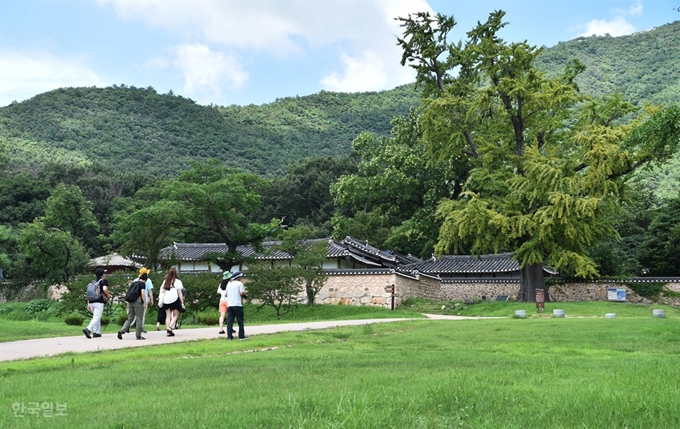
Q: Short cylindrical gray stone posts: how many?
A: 4